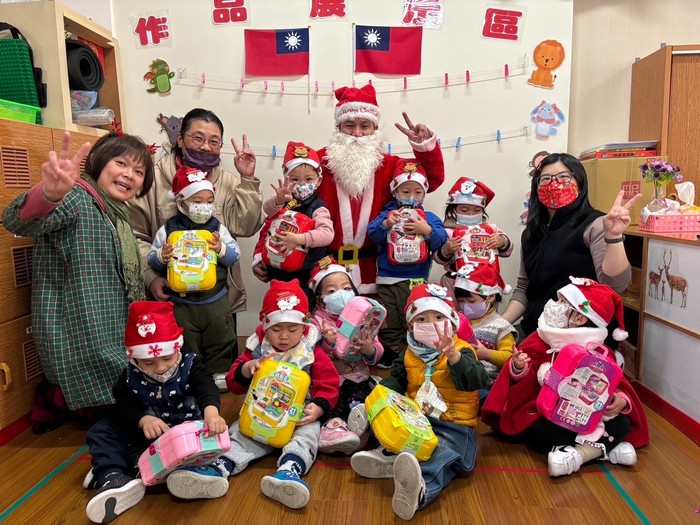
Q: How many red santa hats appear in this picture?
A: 11